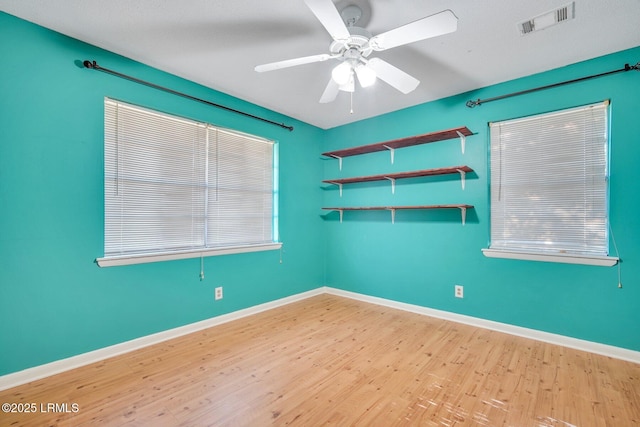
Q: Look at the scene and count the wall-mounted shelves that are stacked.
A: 3